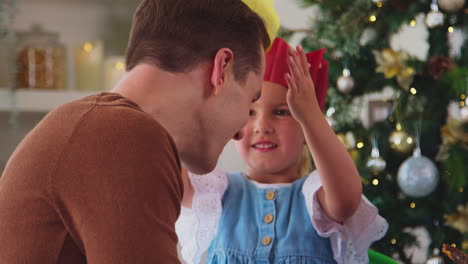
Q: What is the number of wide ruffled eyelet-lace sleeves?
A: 2